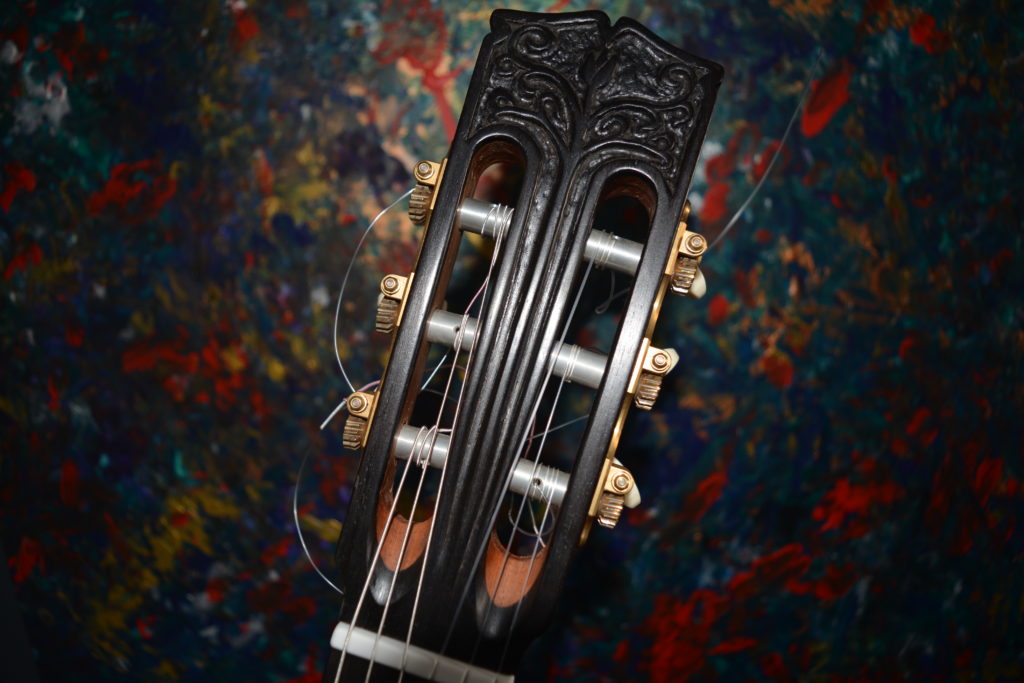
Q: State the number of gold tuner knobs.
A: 6